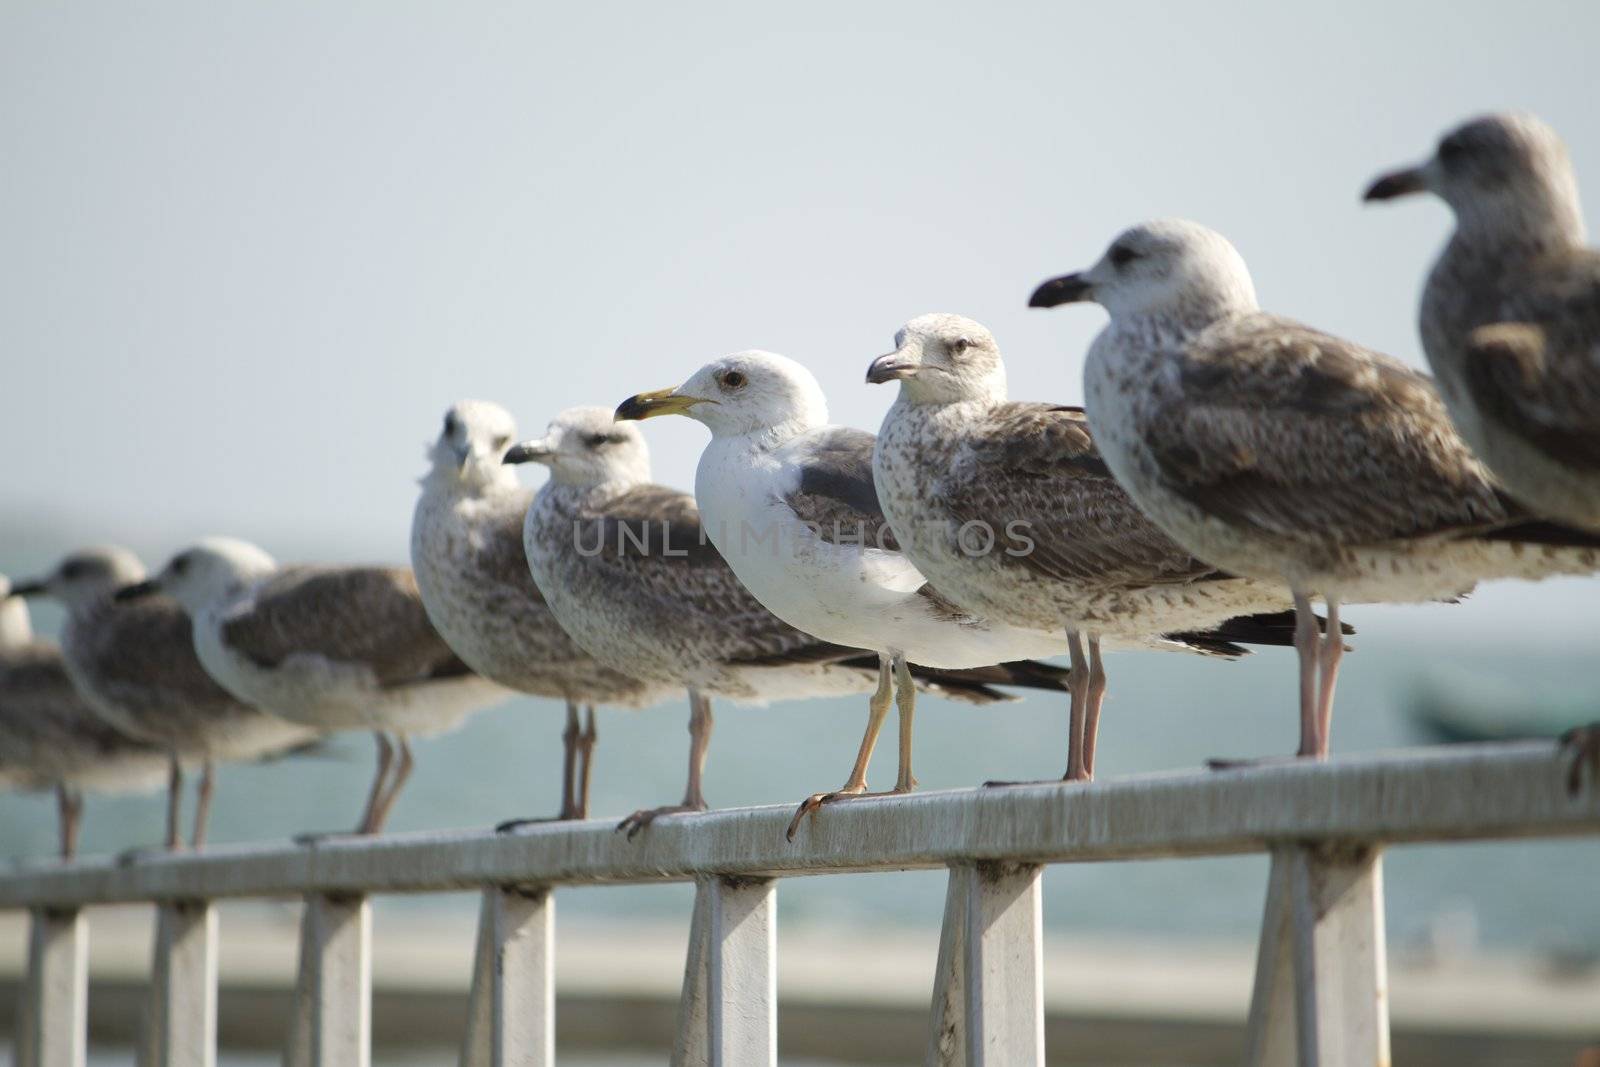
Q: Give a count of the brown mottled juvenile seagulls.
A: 8